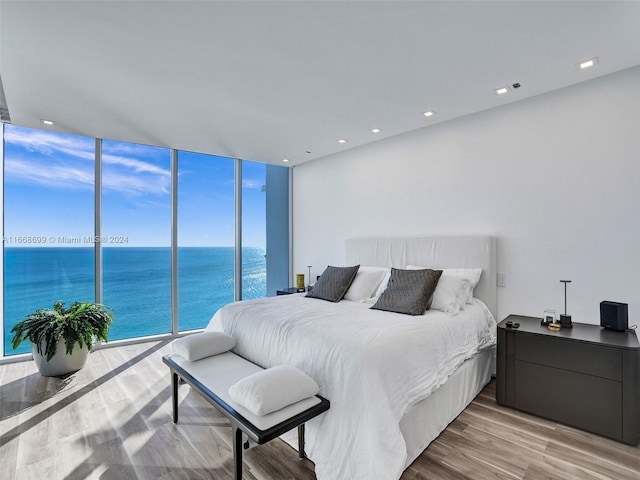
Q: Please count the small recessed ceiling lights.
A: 7